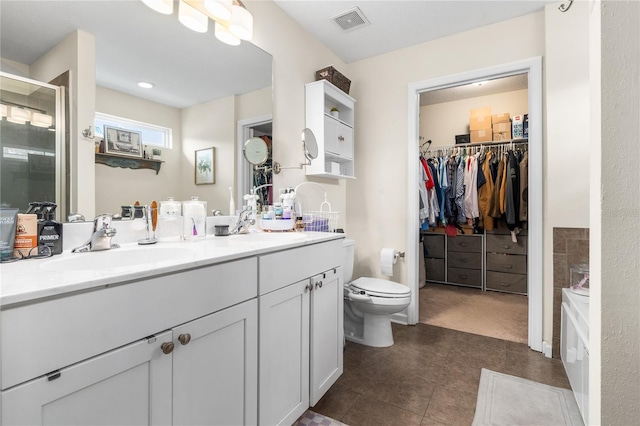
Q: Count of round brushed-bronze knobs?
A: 4